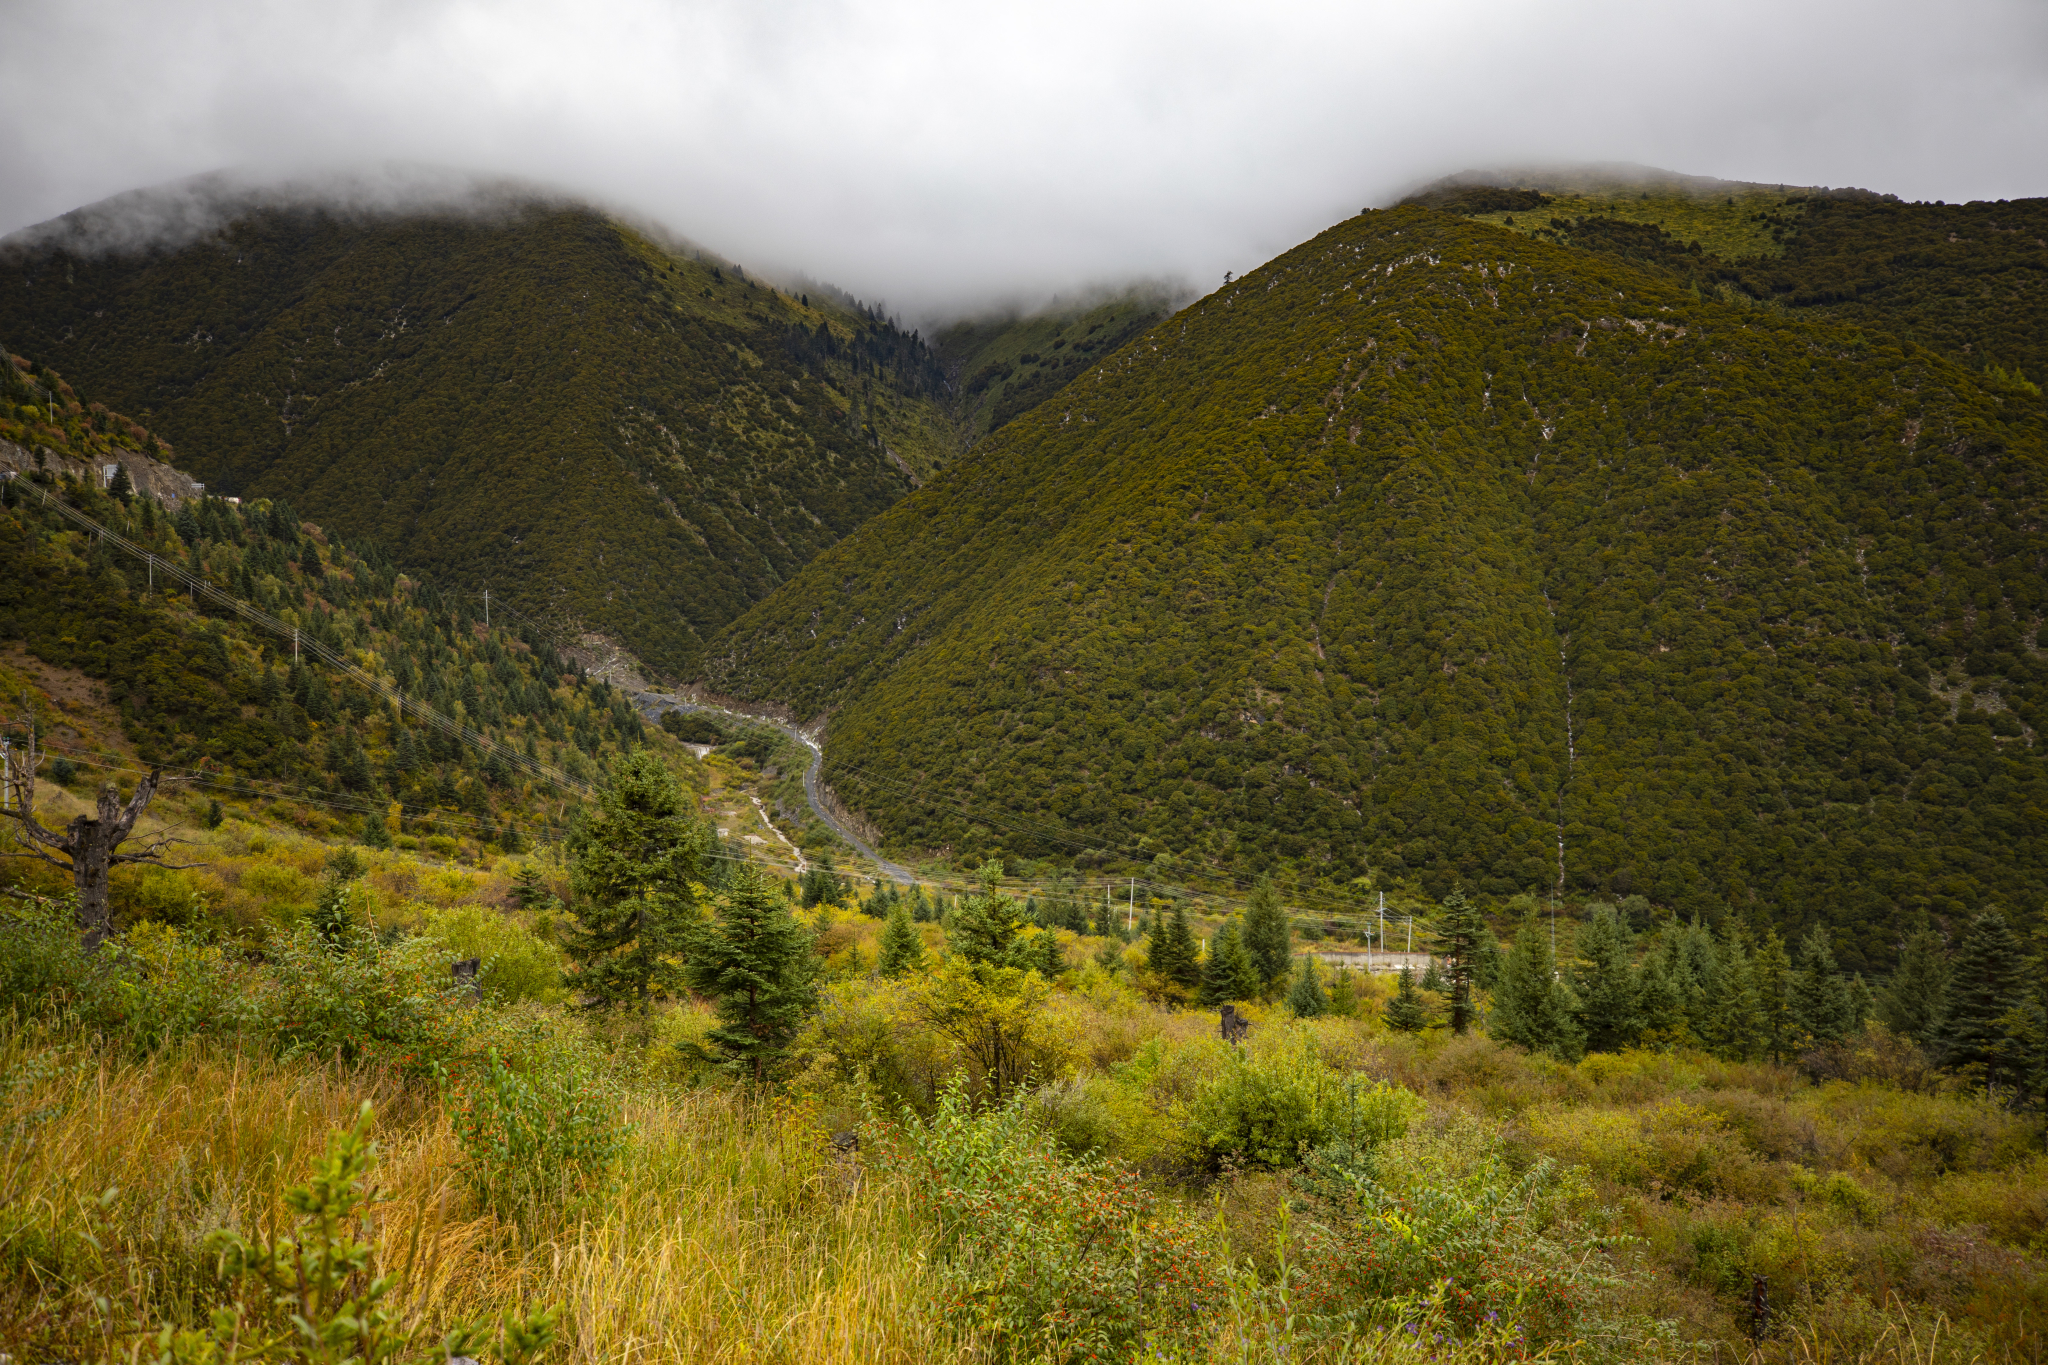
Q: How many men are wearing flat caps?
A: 0